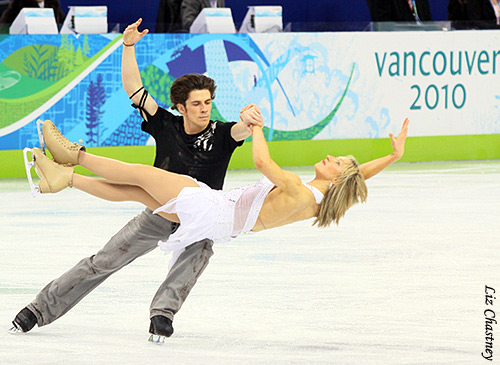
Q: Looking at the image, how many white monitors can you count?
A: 4